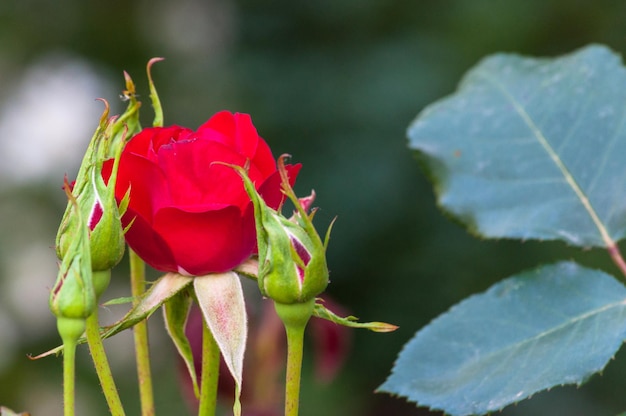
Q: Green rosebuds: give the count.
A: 3